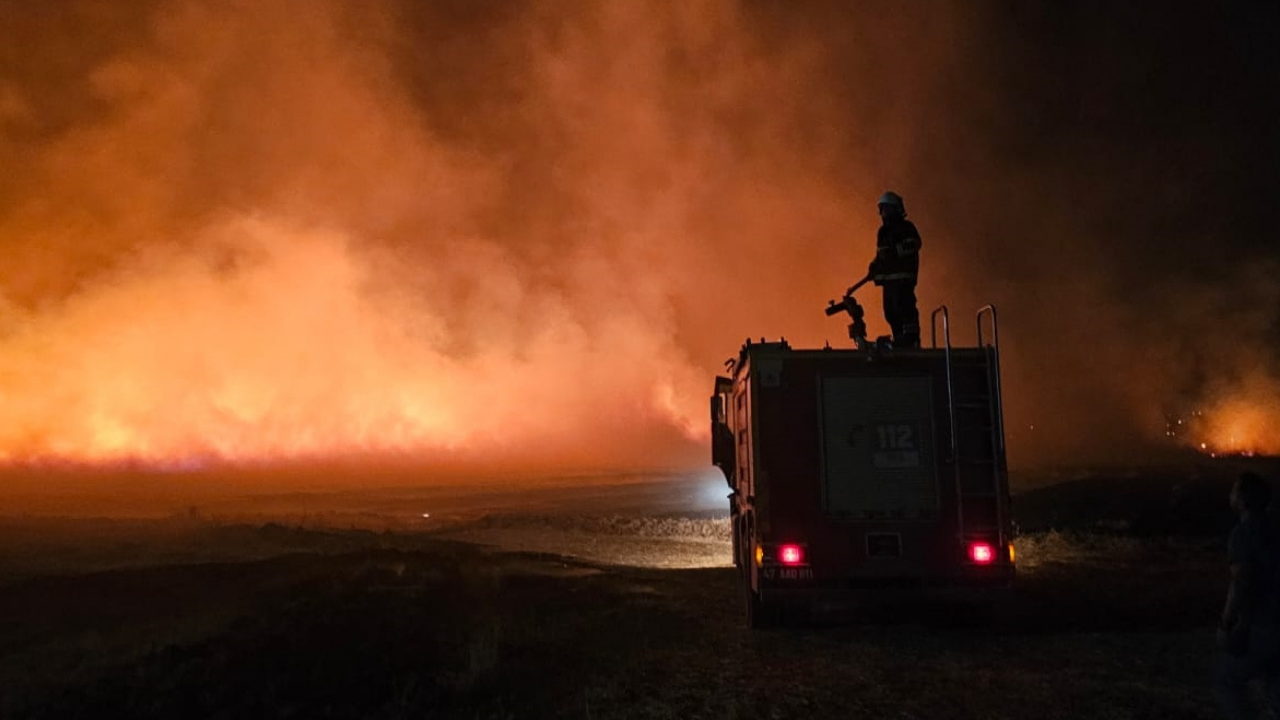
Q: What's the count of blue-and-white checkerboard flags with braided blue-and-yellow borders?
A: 0